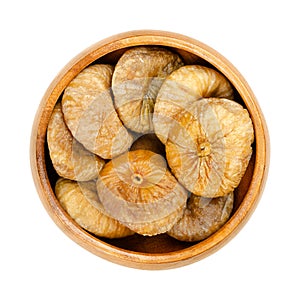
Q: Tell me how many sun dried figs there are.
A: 8